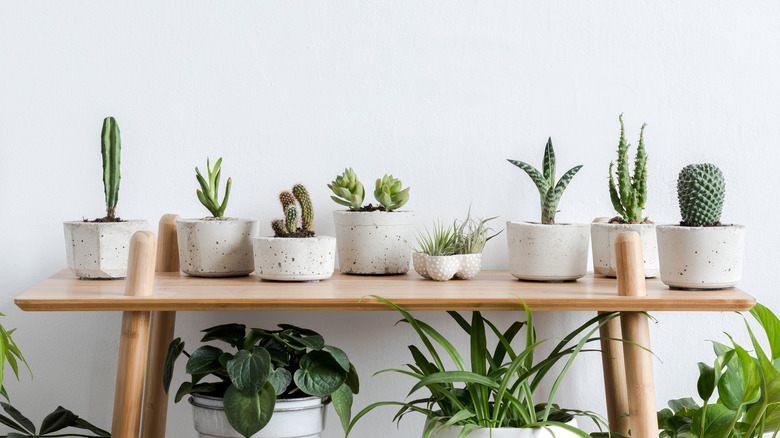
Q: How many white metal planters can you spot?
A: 1